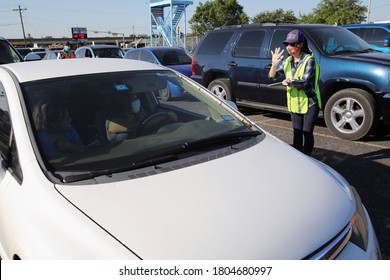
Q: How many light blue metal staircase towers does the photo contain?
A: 1